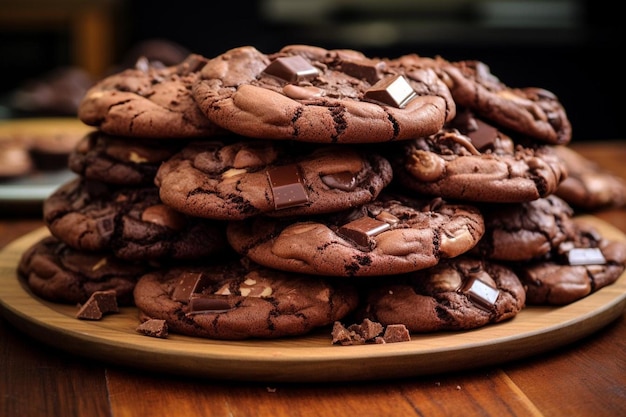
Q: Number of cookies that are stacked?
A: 13